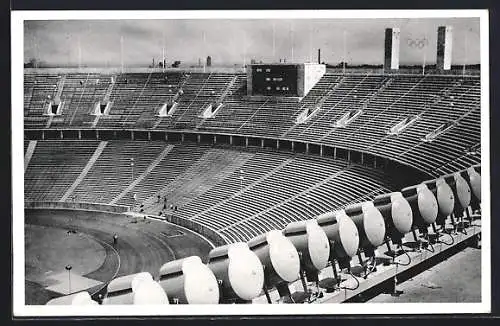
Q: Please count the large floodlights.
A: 13